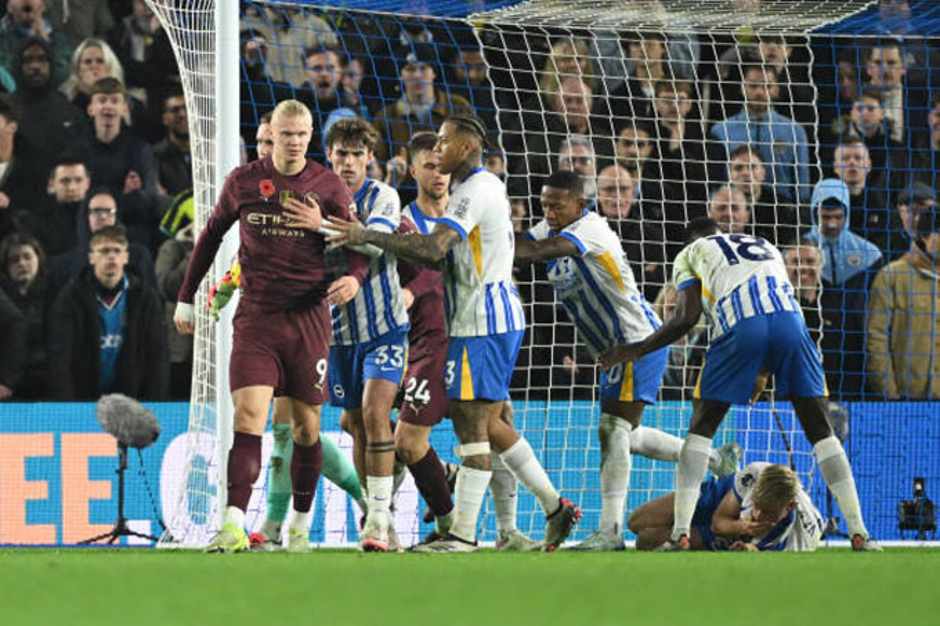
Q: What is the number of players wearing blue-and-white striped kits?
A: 6